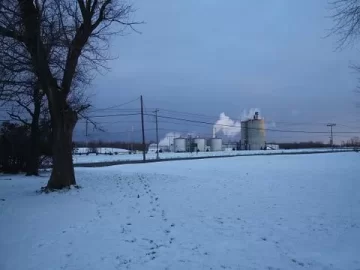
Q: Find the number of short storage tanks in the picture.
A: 3